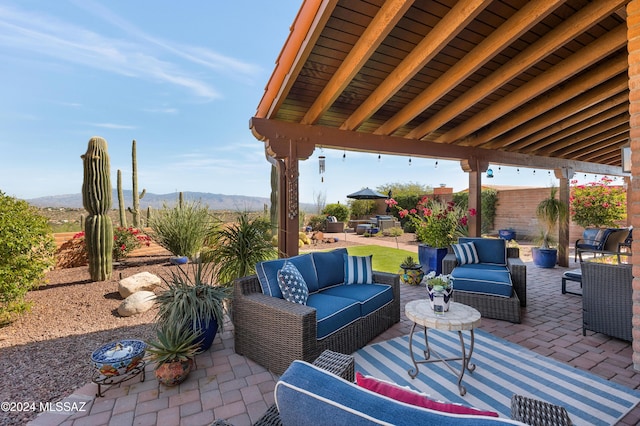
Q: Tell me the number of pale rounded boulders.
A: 2